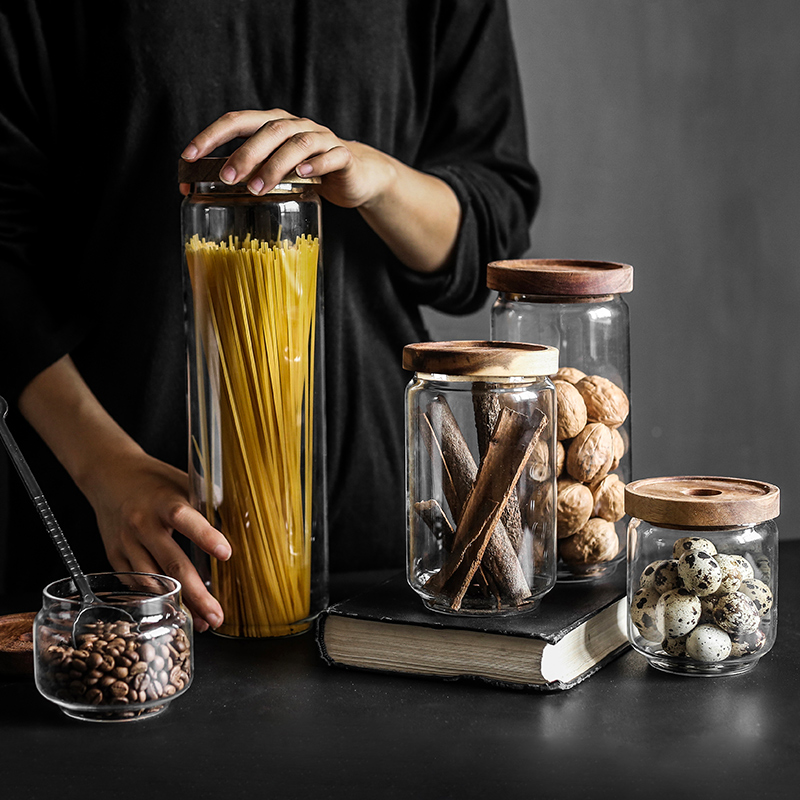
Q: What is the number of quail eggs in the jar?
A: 14